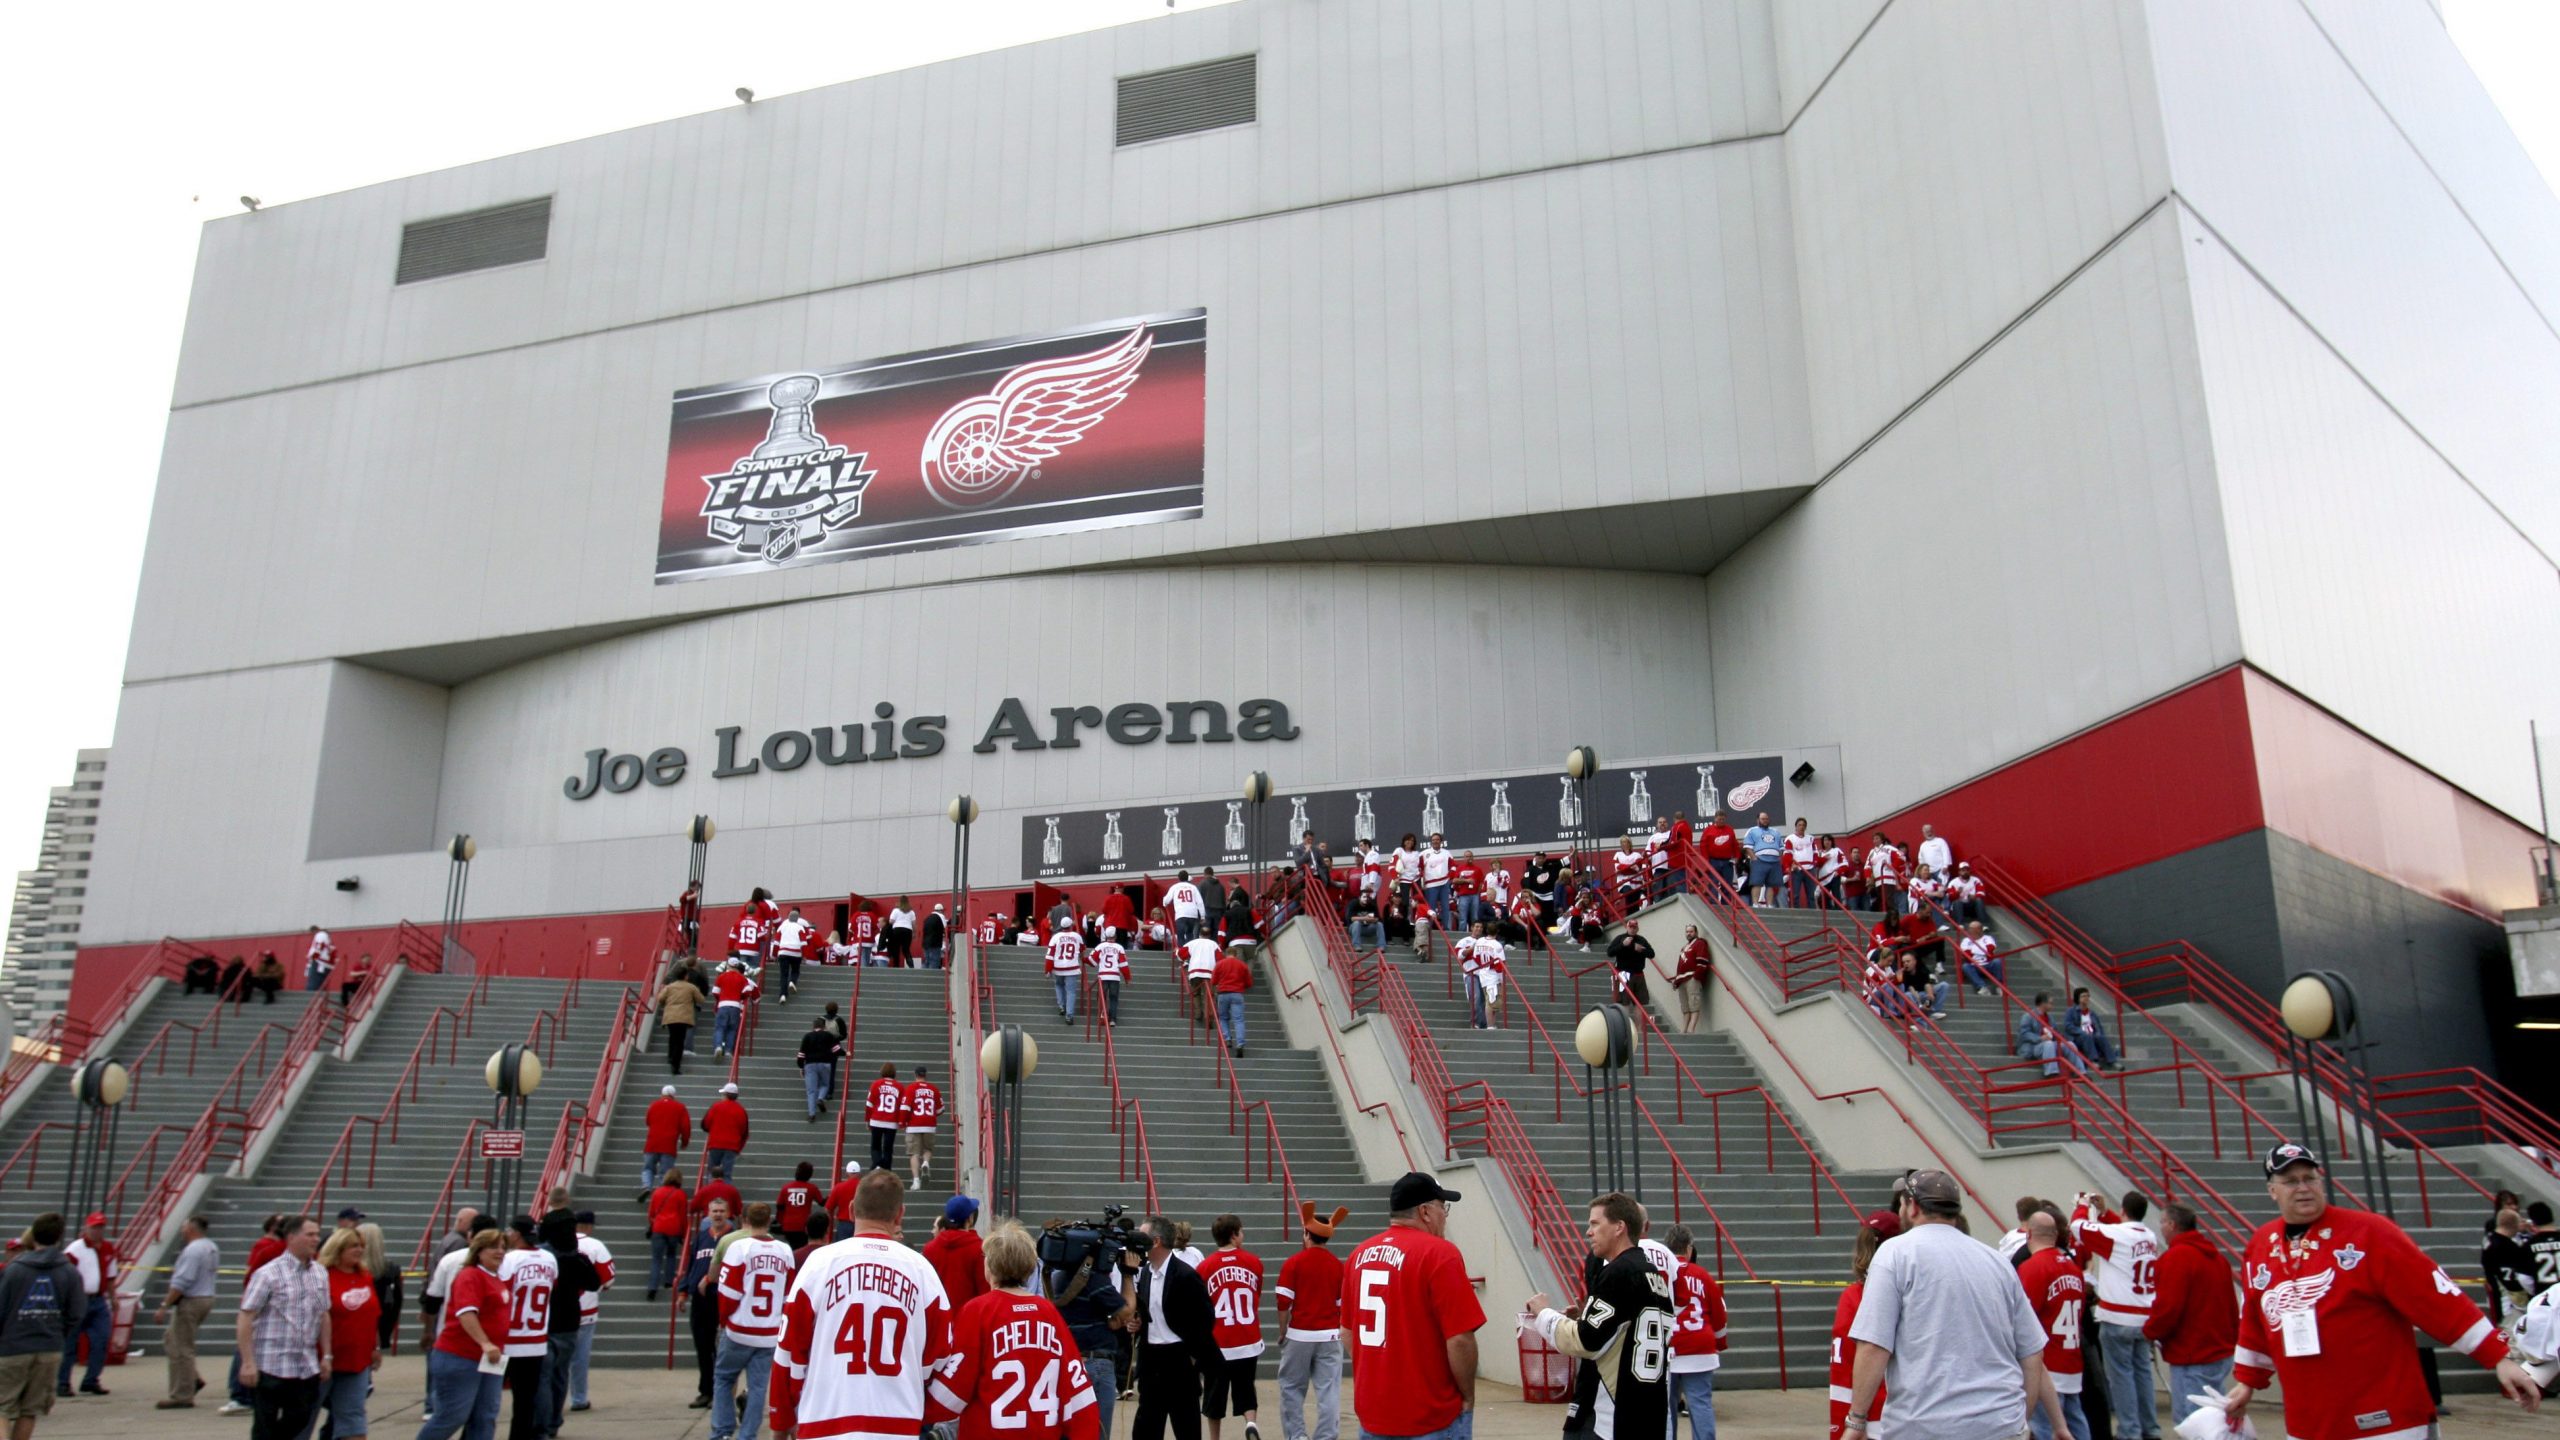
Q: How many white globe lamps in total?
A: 10